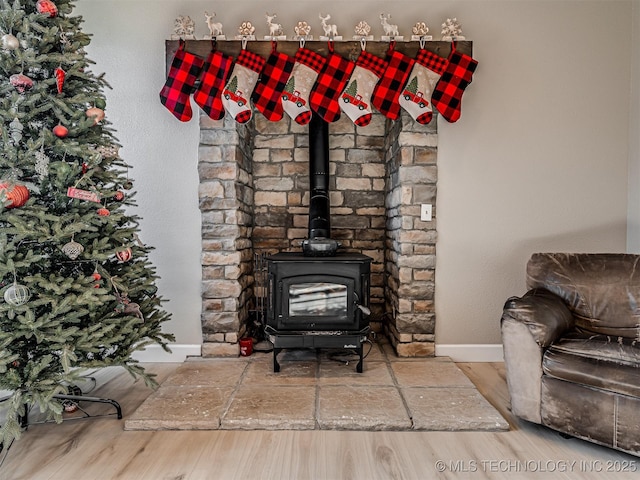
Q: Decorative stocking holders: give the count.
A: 10